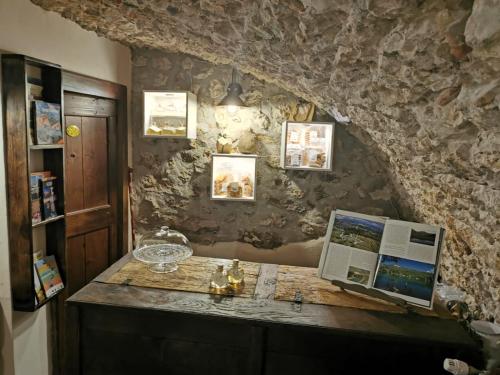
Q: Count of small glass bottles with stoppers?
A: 2